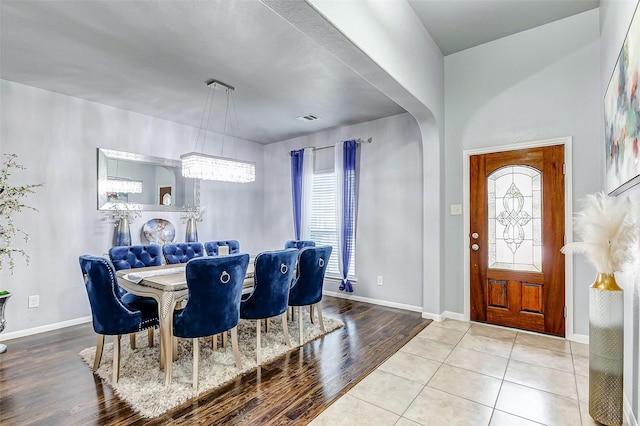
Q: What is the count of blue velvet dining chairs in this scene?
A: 8